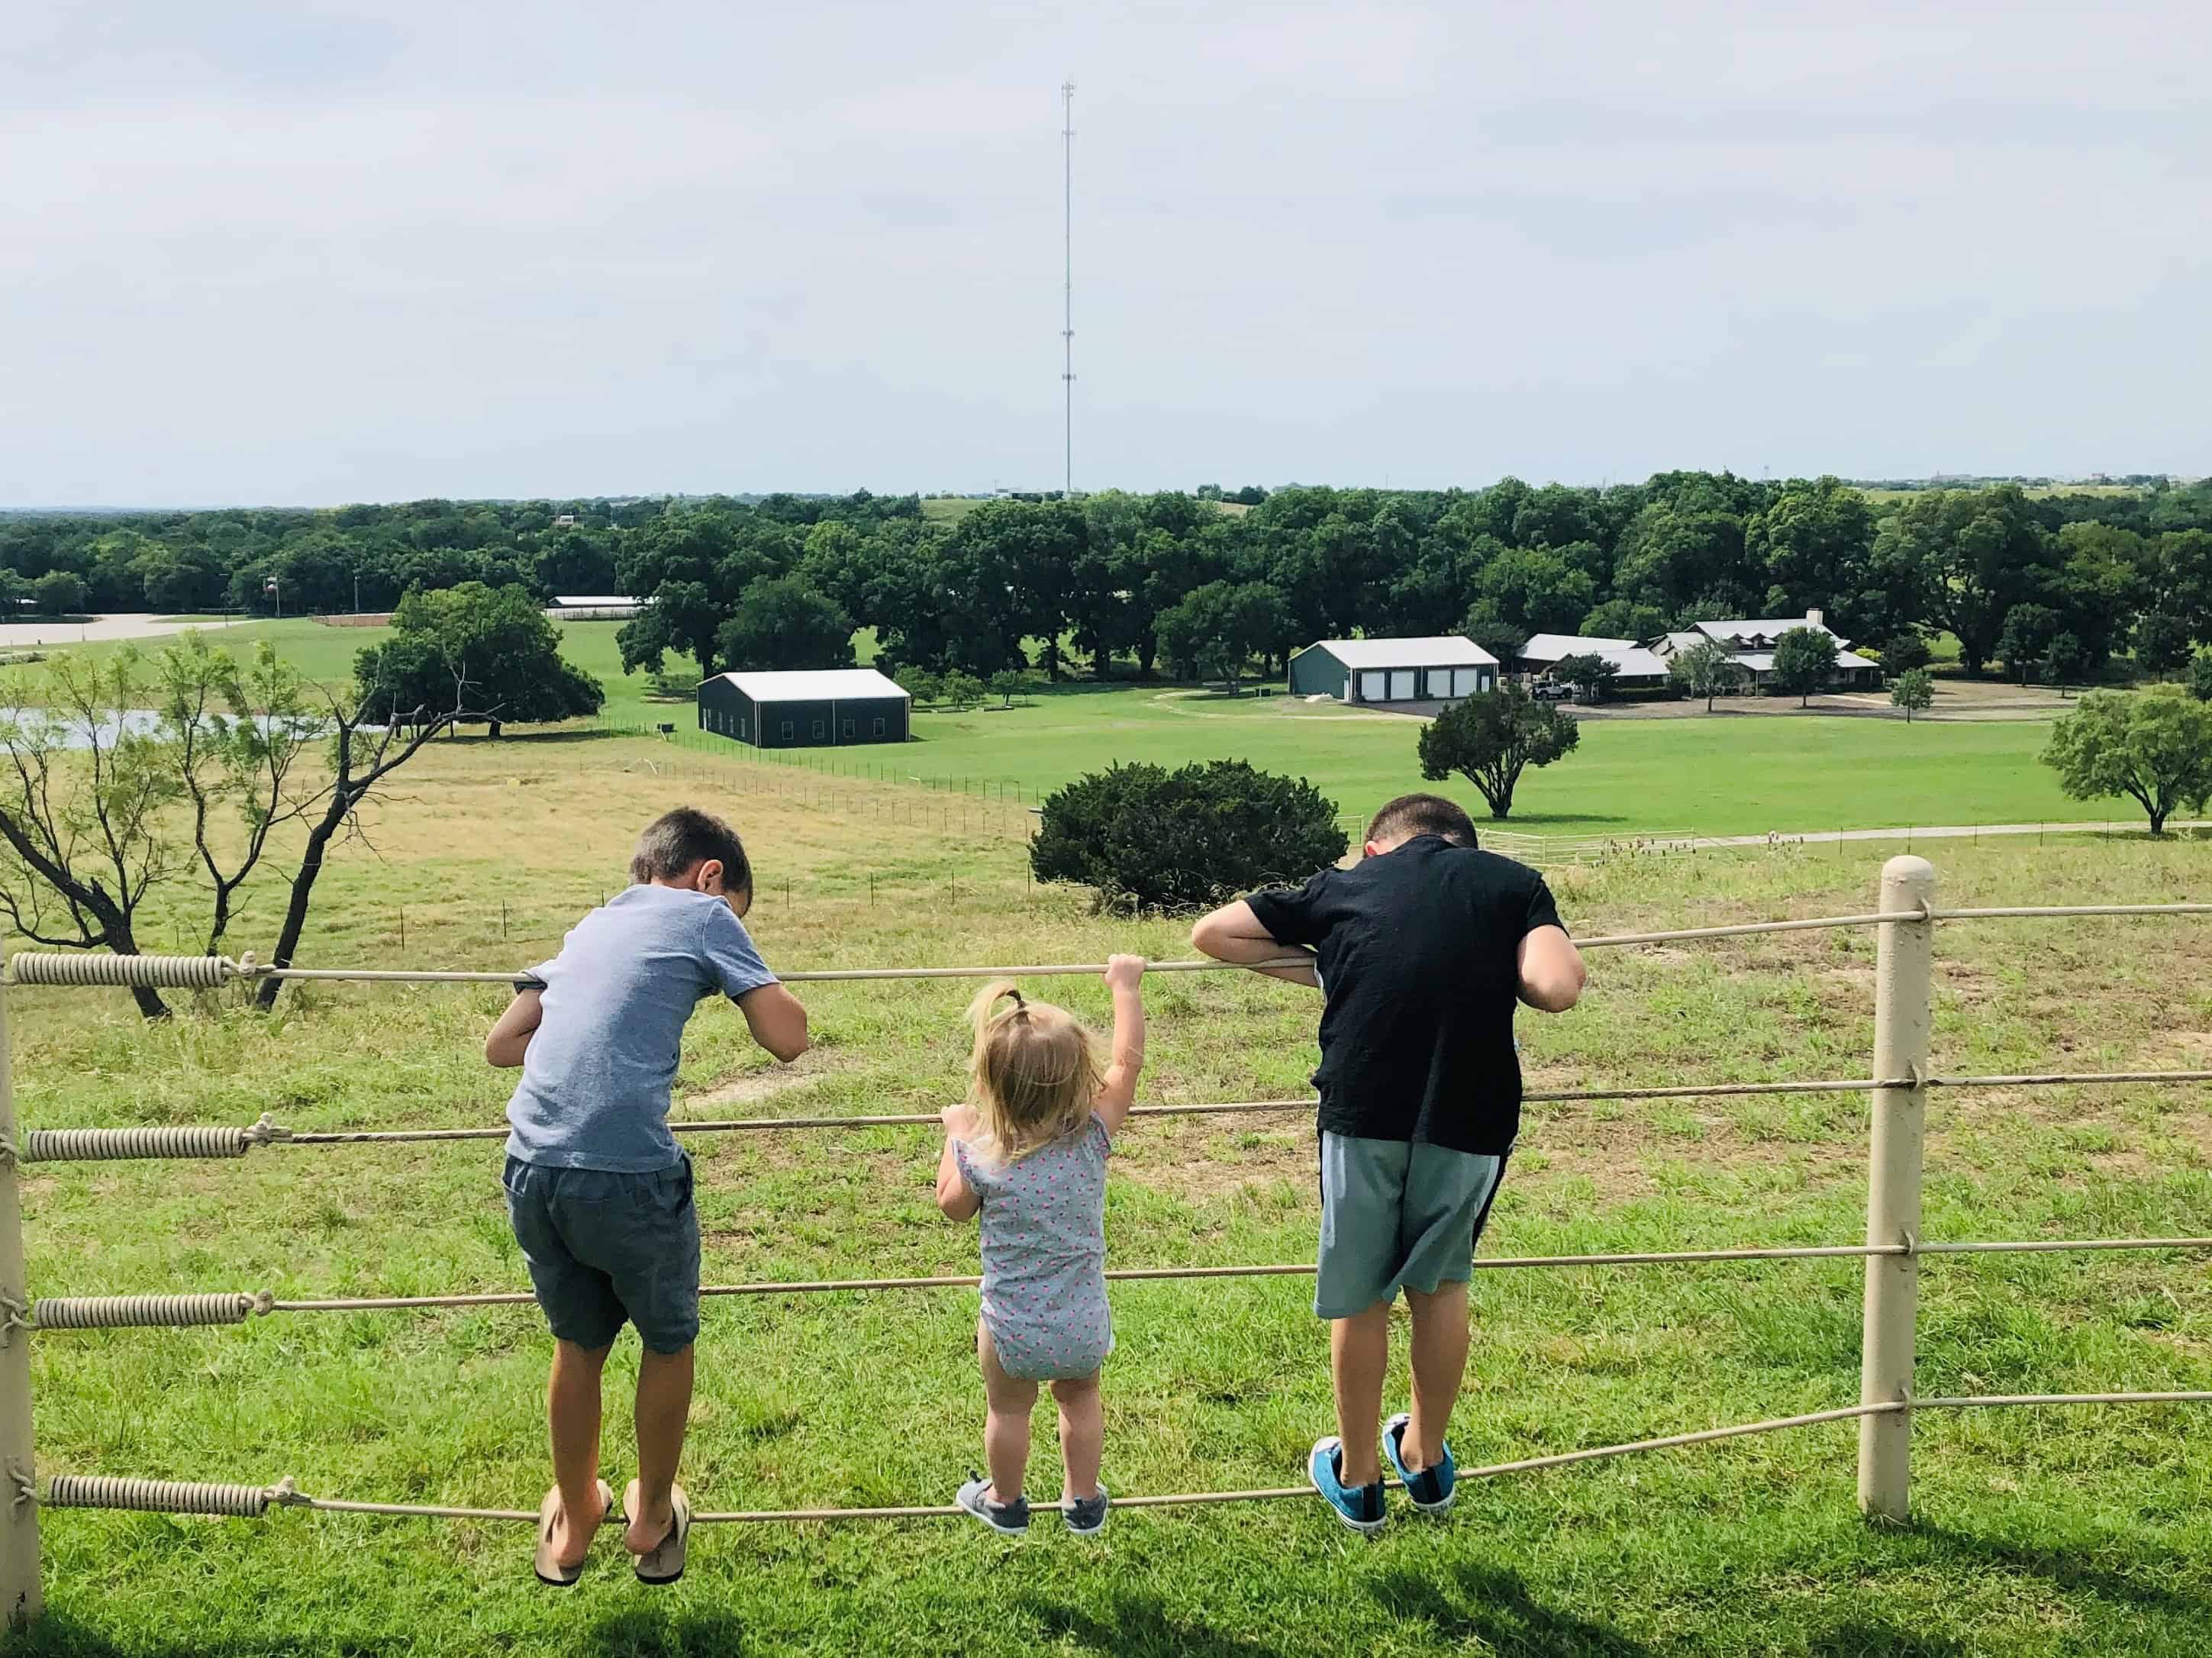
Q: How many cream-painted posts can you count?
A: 2